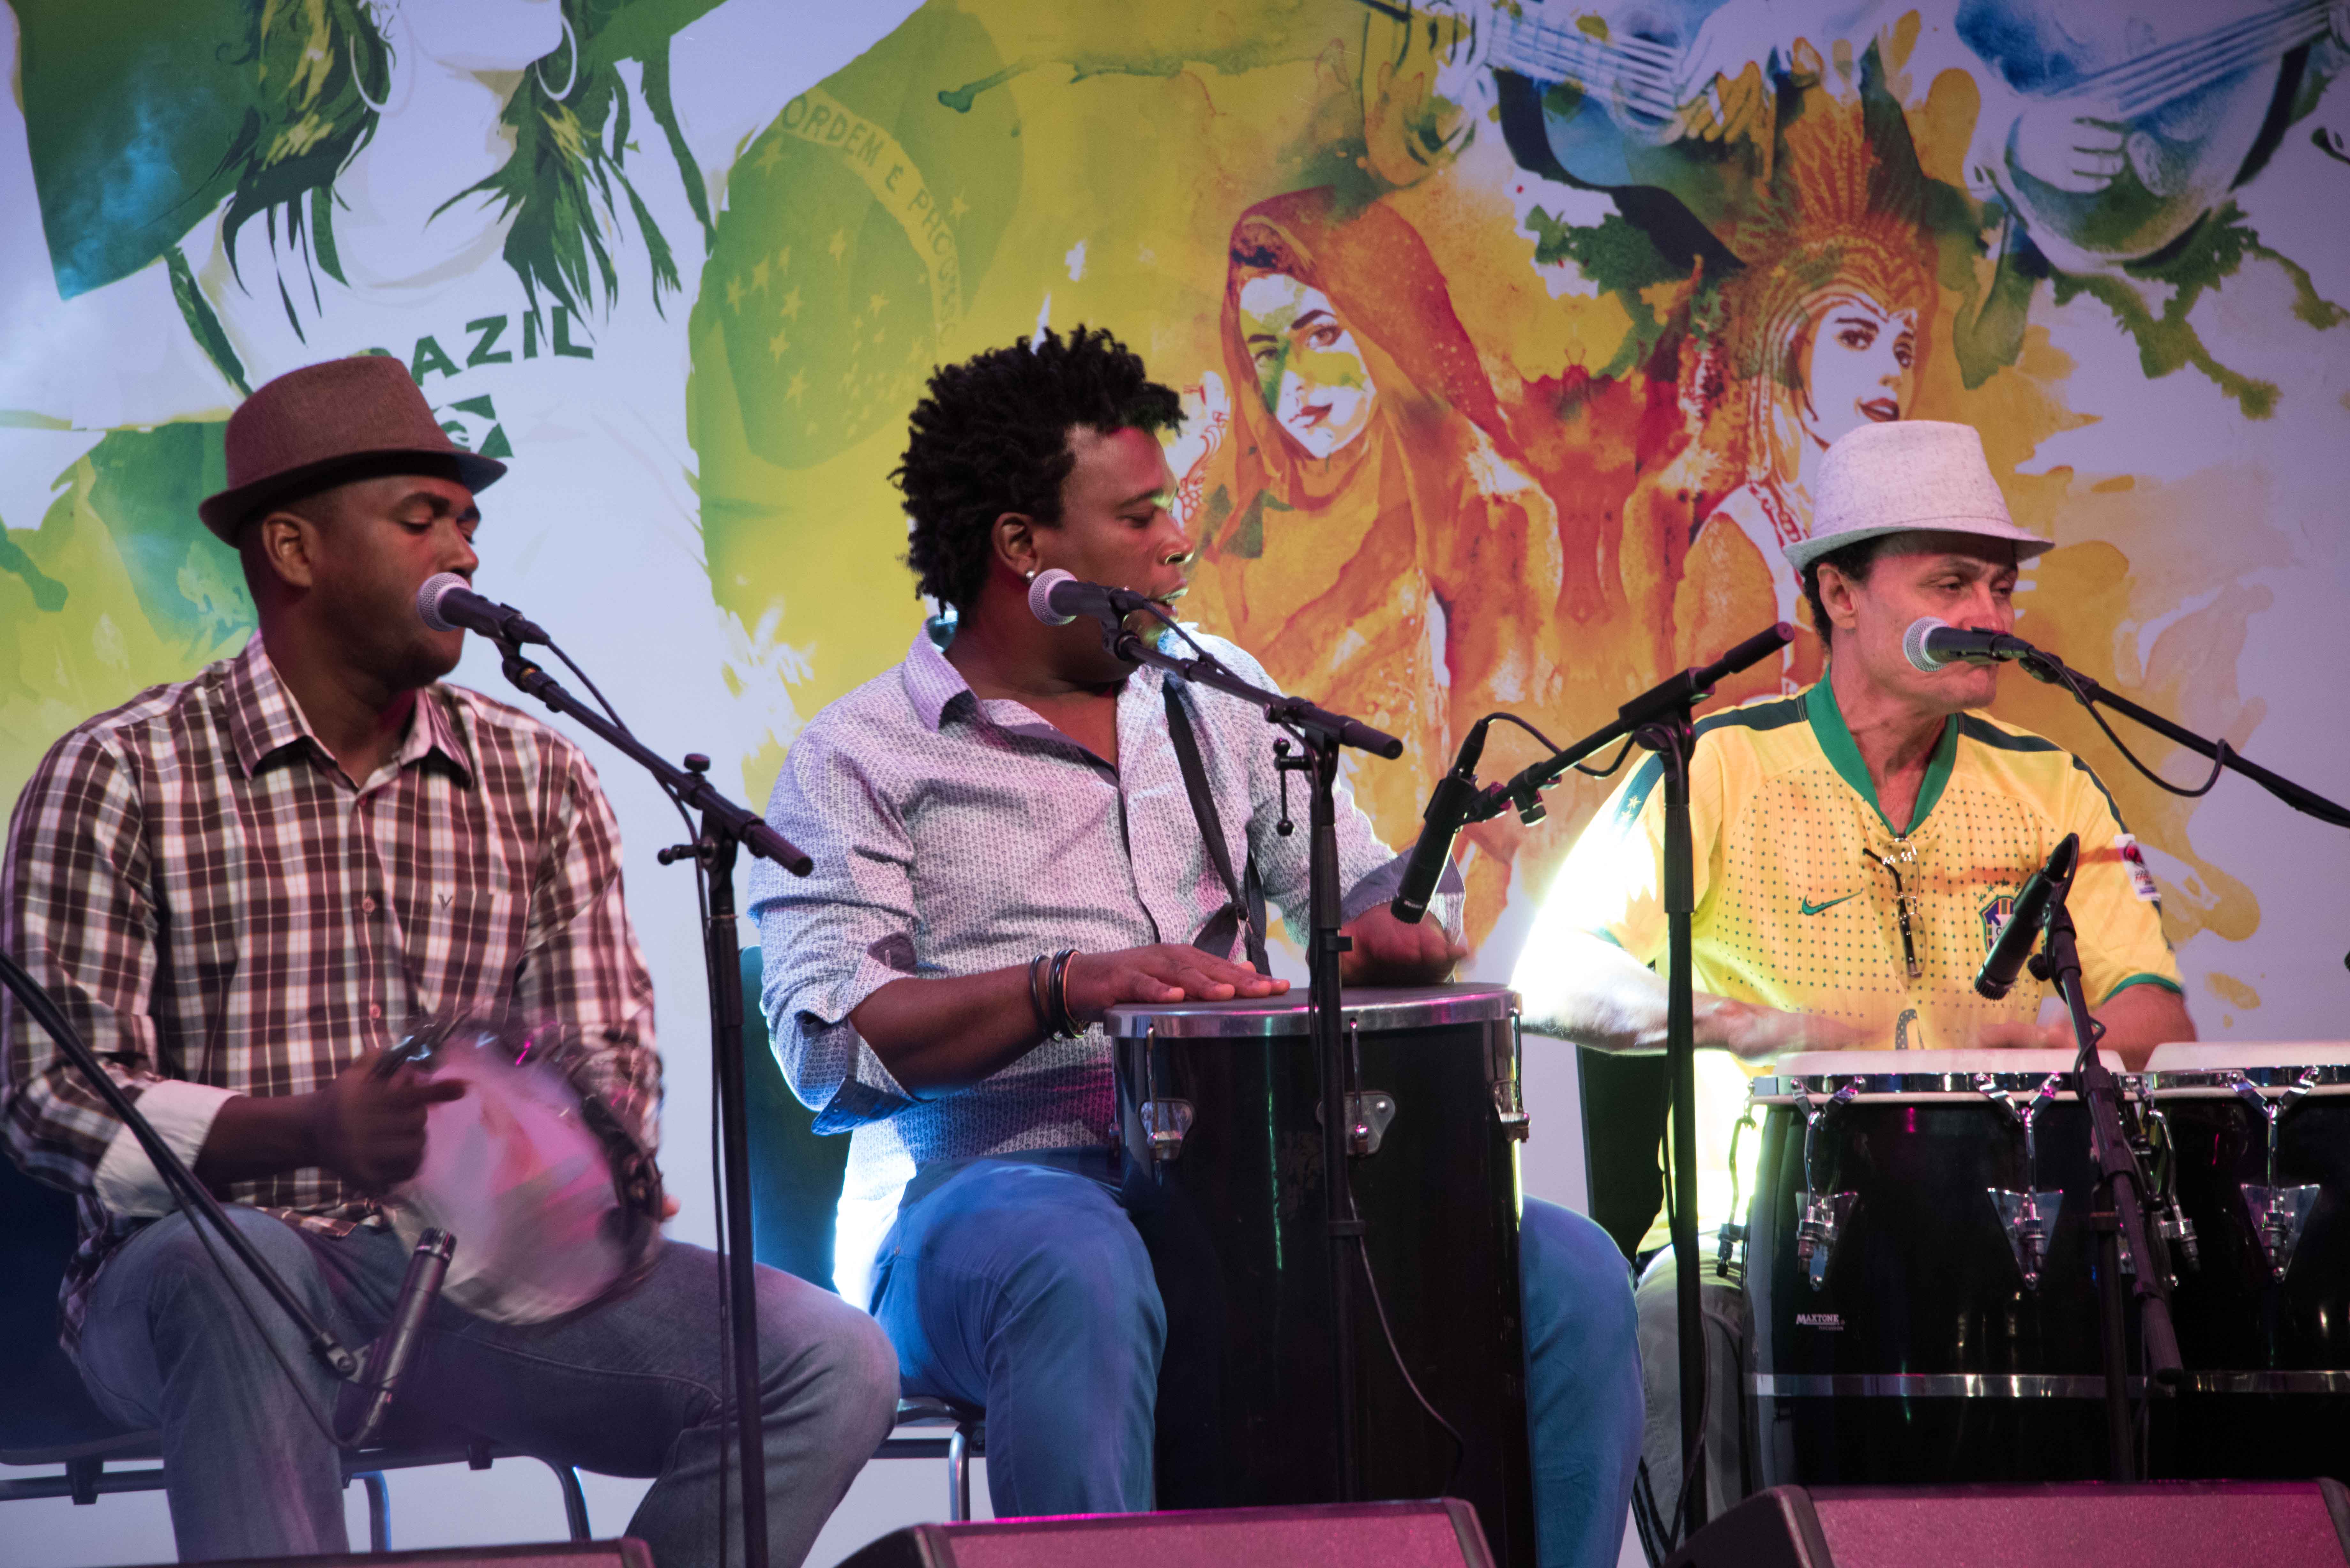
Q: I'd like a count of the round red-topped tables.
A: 0